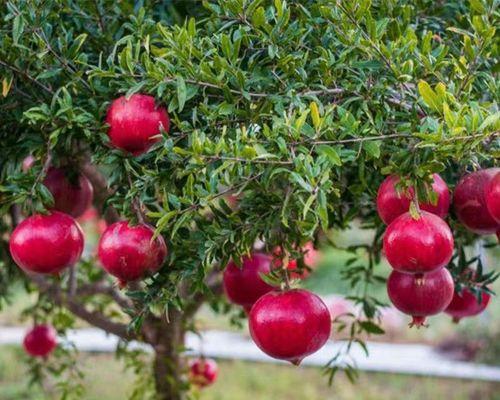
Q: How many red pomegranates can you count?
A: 14